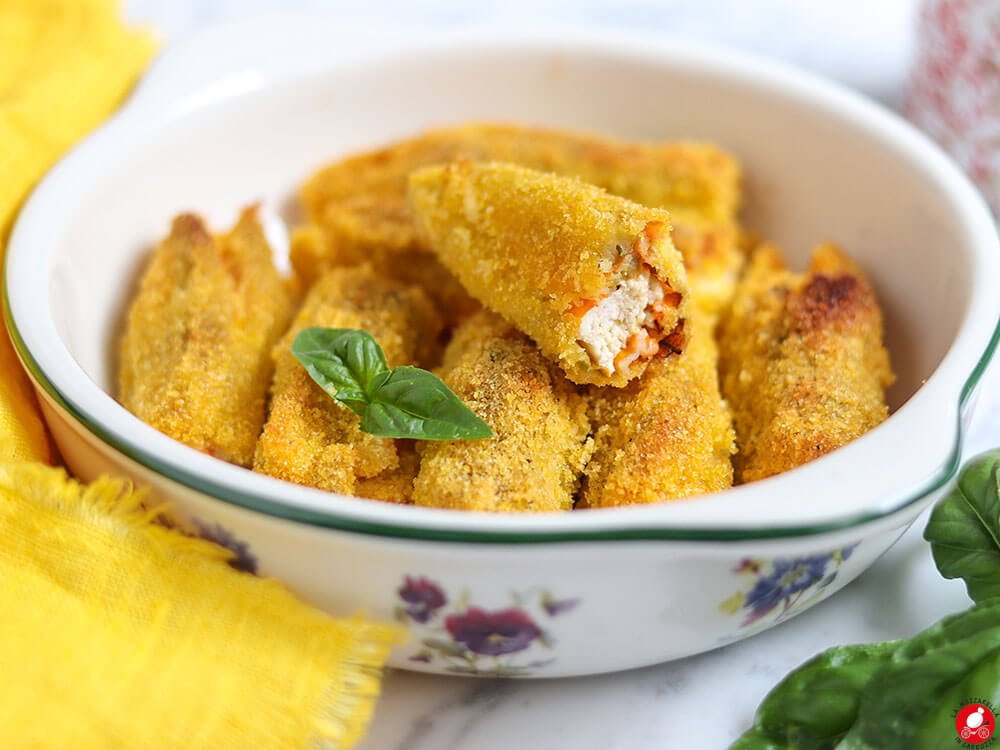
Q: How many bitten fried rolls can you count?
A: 1